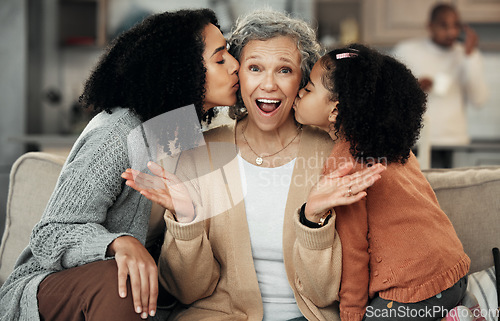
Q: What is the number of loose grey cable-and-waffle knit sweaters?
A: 1